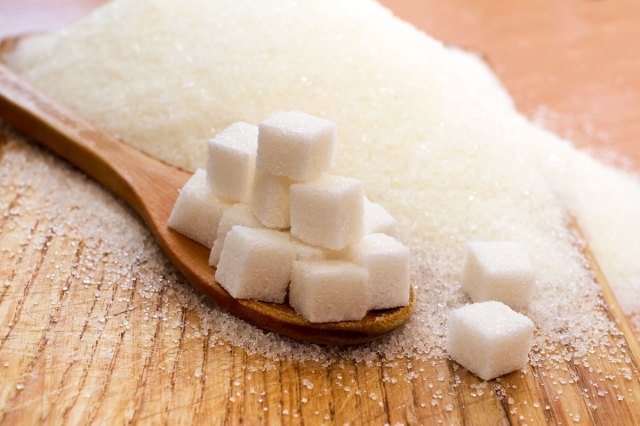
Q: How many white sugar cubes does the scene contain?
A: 12